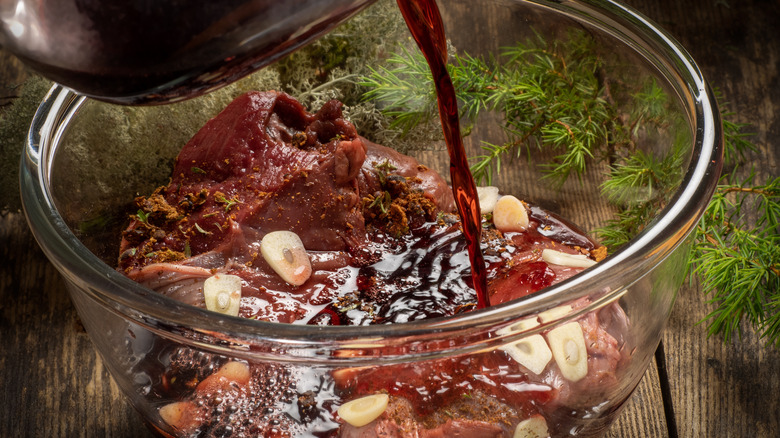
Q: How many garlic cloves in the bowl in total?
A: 11